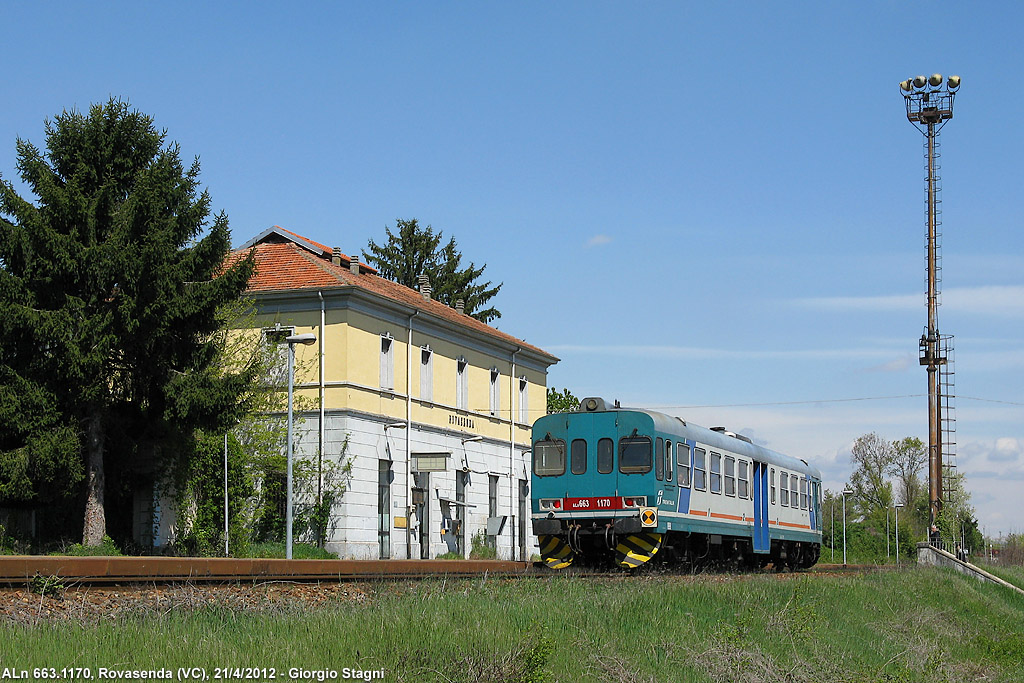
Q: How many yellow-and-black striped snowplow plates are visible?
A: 2